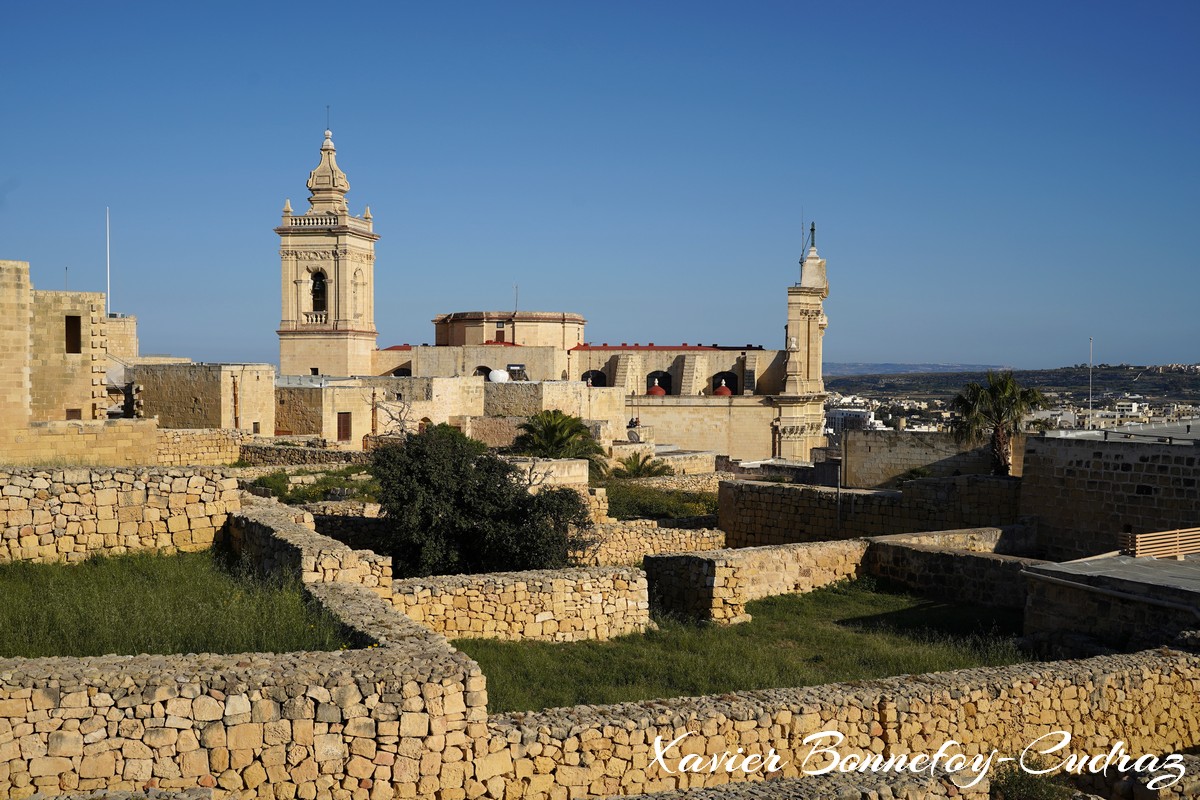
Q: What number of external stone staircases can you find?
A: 3